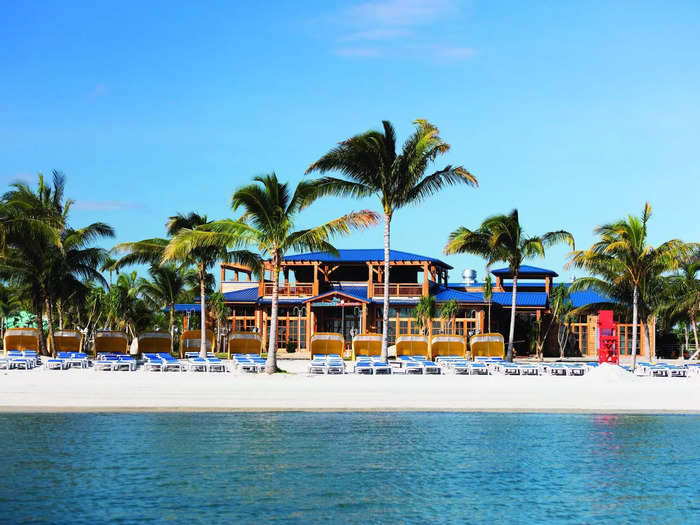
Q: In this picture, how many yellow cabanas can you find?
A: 11